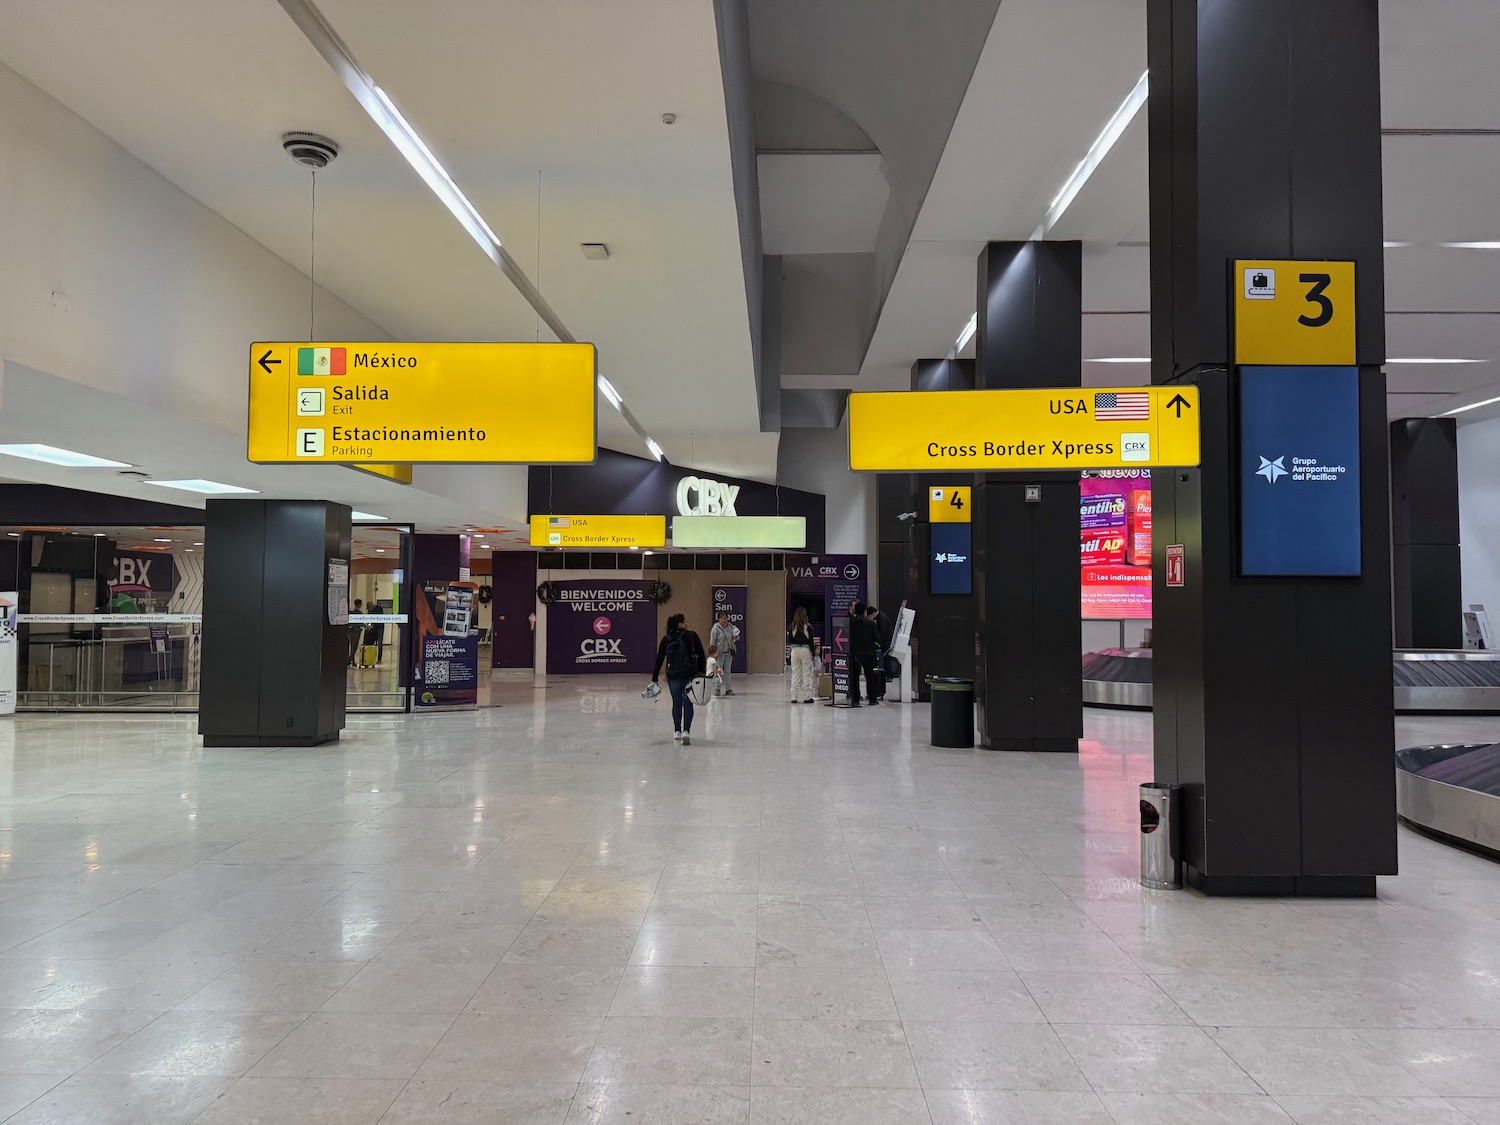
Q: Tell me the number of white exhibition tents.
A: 0